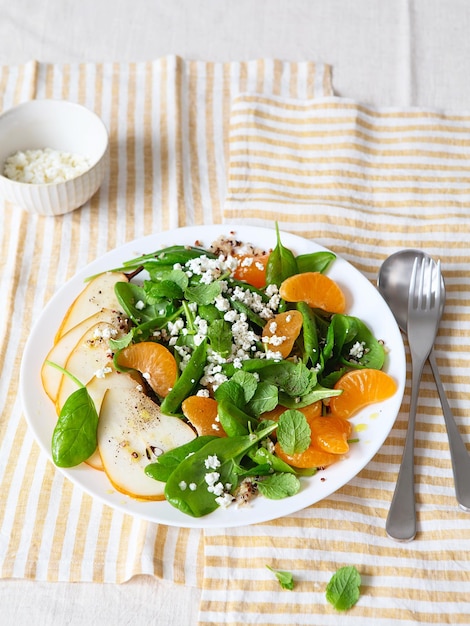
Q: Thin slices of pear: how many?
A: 5